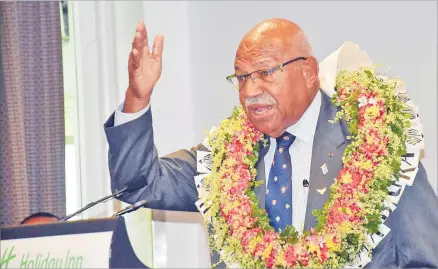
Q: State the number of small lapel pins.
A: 3